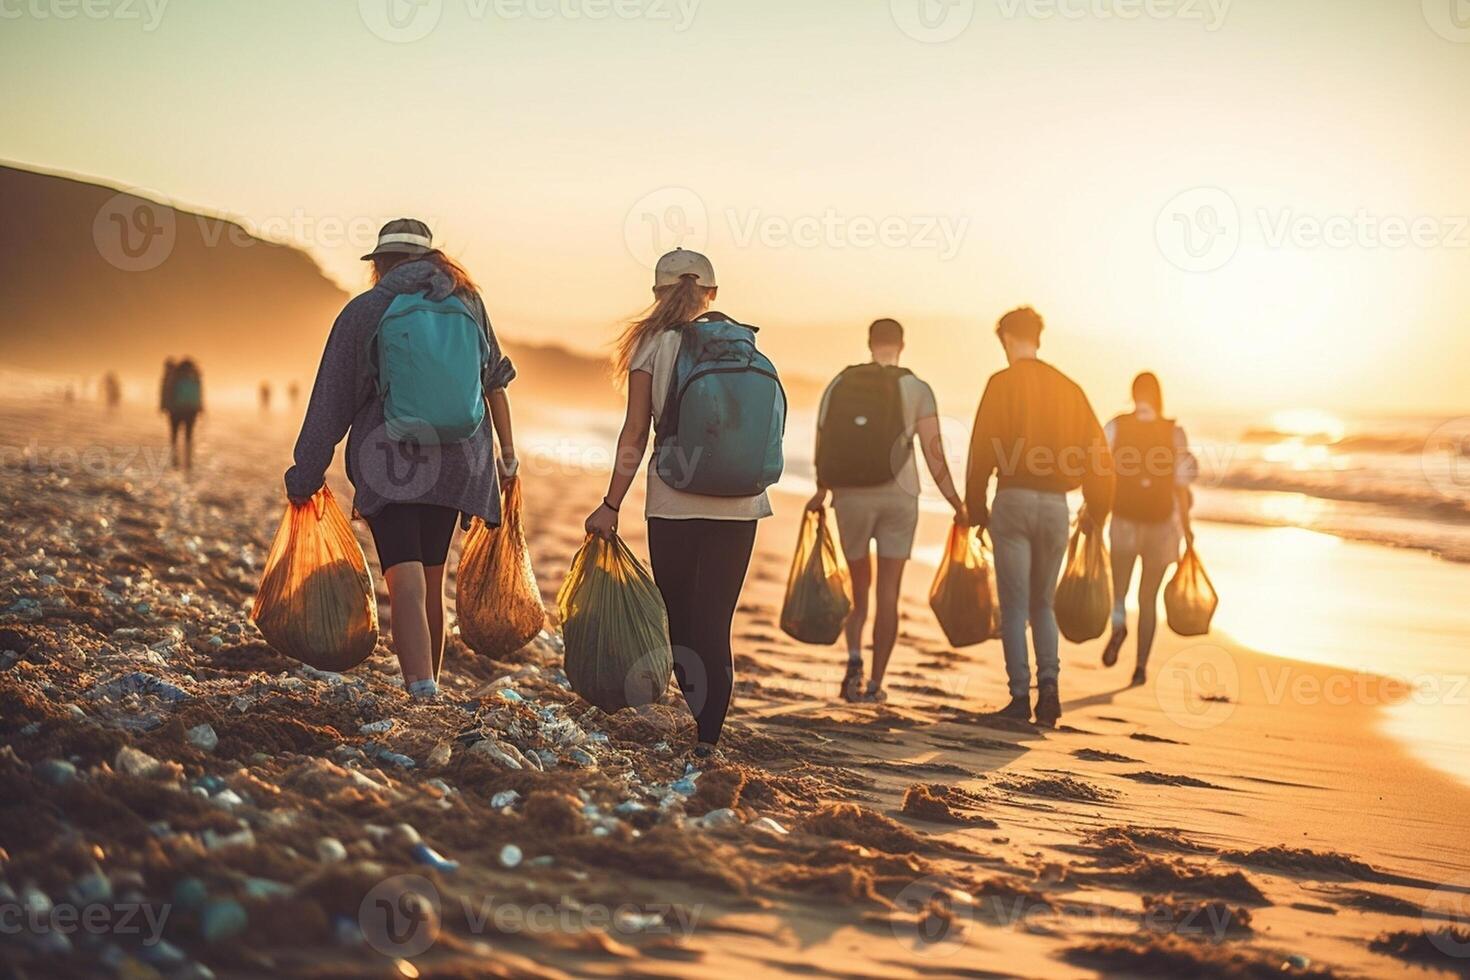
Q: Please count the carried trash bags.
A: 7